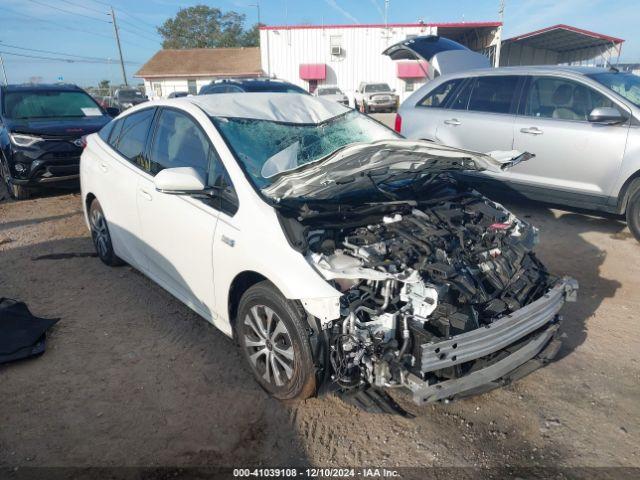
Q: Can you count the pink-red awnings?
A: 2